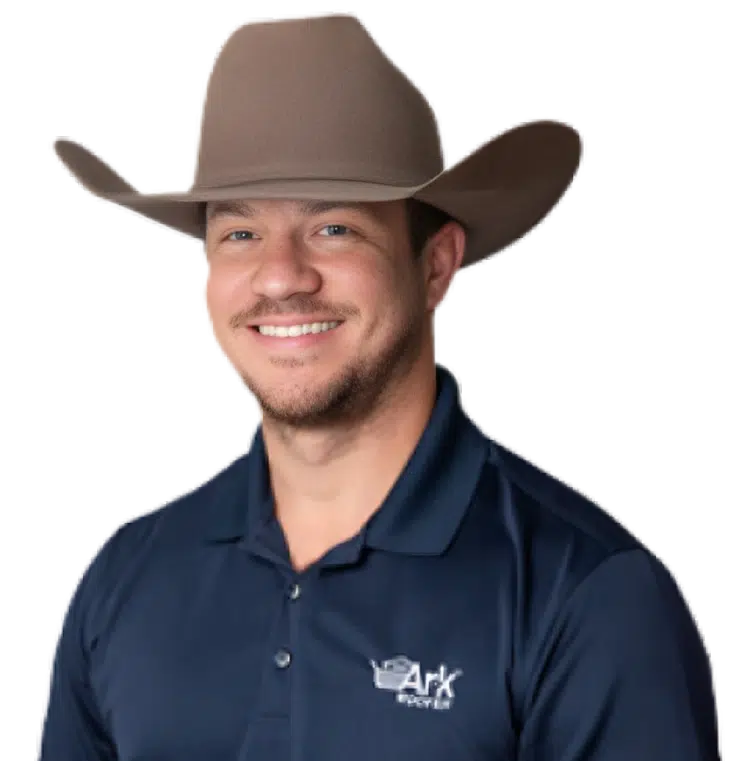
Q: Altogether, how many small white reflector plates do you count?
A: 0